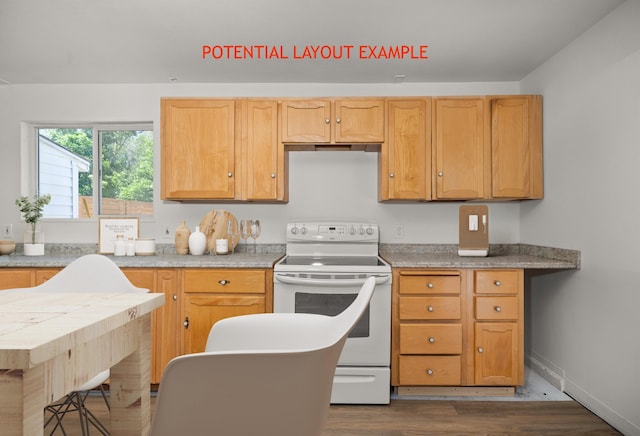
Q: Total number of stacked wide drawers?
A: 4